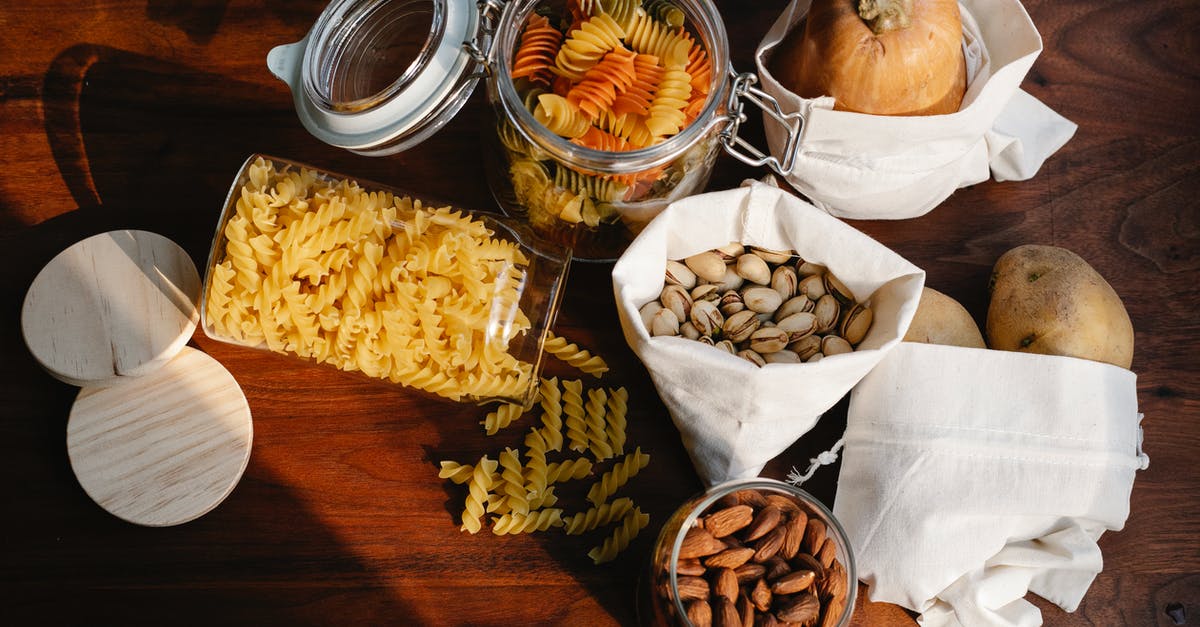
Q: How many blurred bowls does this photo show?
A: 0